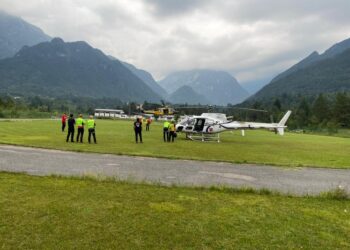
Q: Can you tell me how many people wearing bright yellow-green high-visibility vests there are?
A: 3